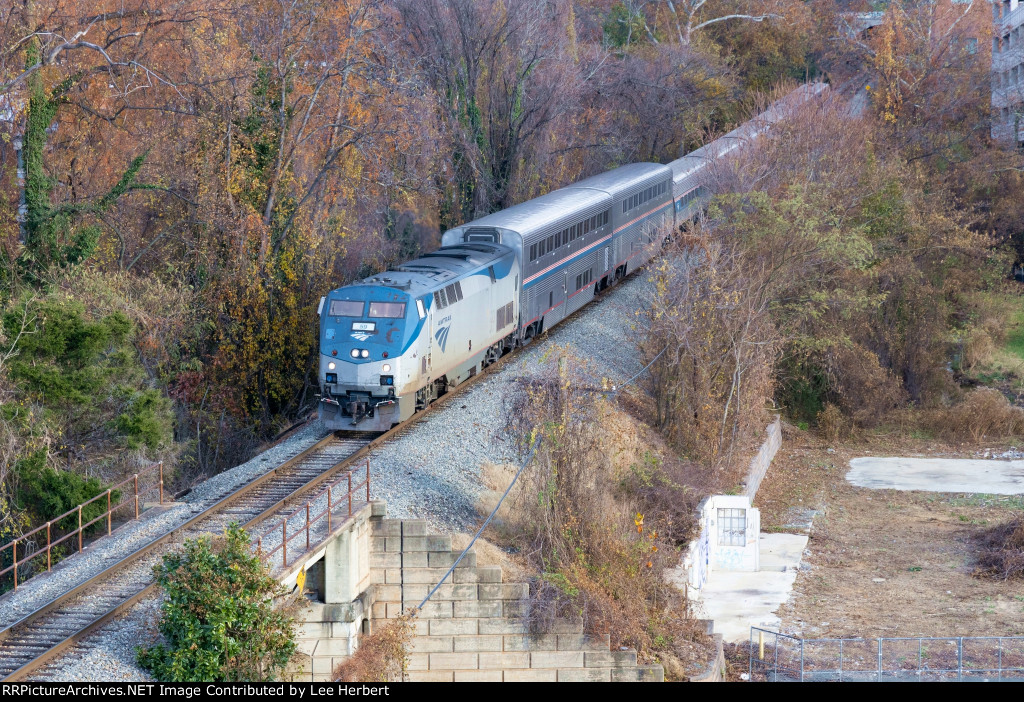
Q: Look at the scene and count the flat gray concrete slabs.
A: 2